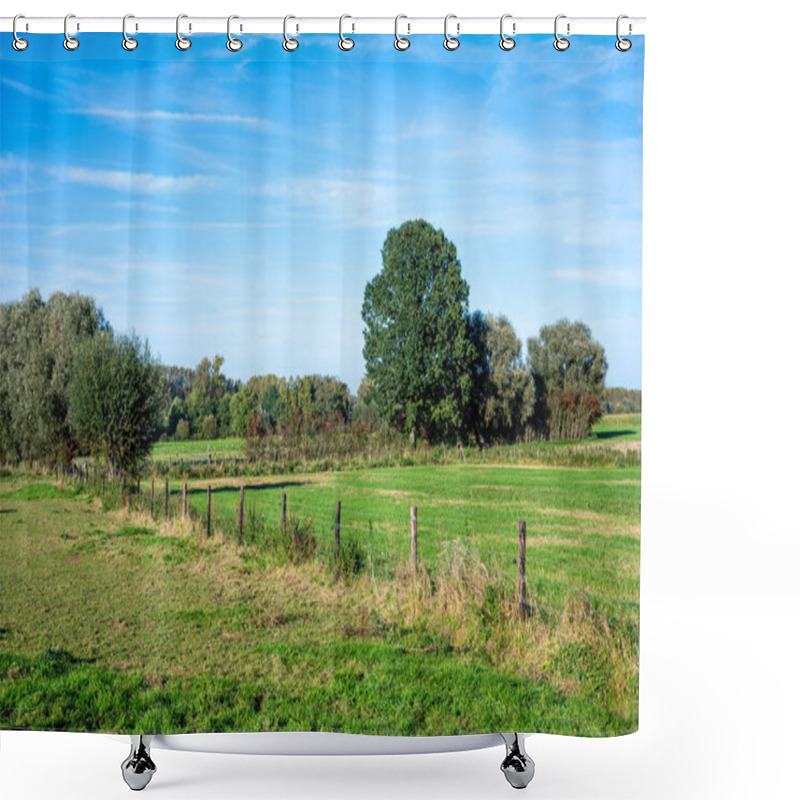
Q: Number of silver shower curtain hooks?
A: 12